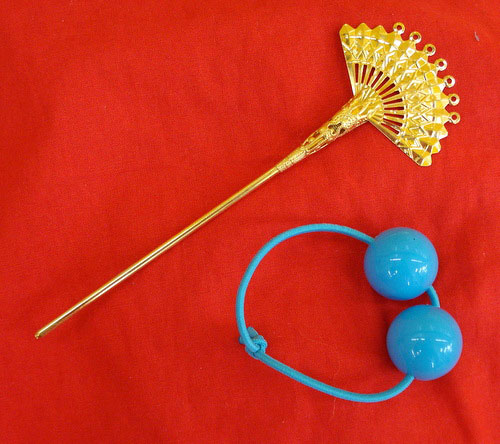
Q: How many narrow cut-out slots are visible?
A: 12